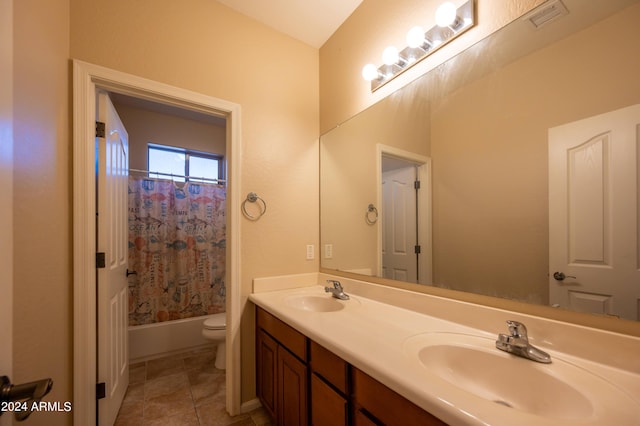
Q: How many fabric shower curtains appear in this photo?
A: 1